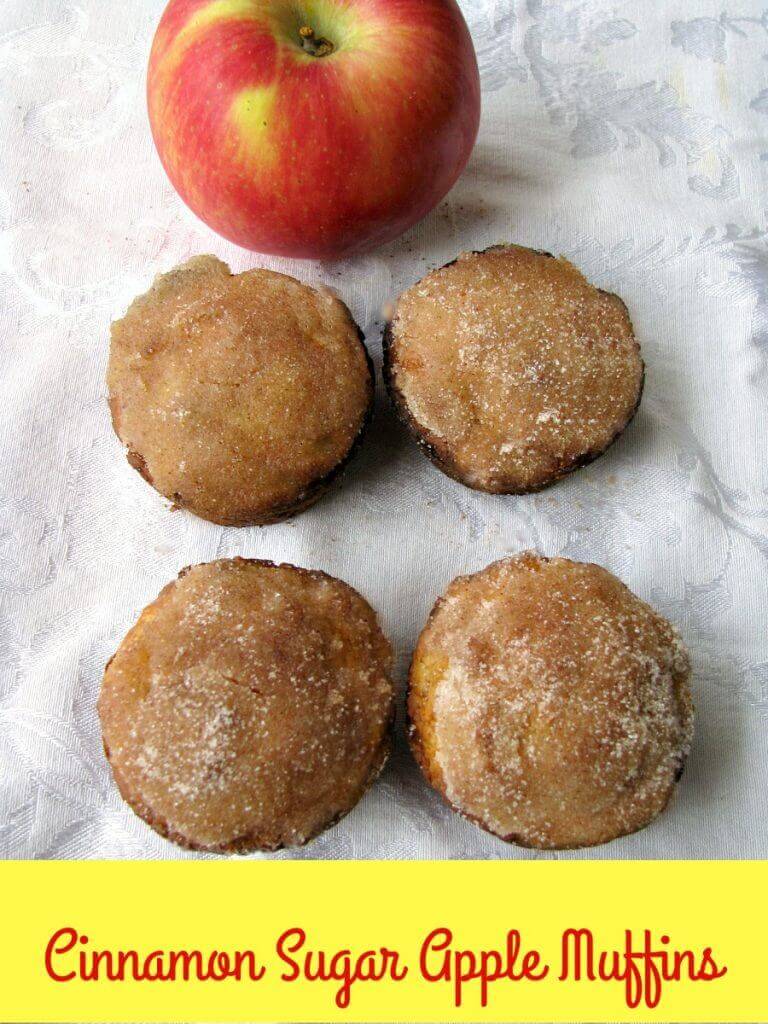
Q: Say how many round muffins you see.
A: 4